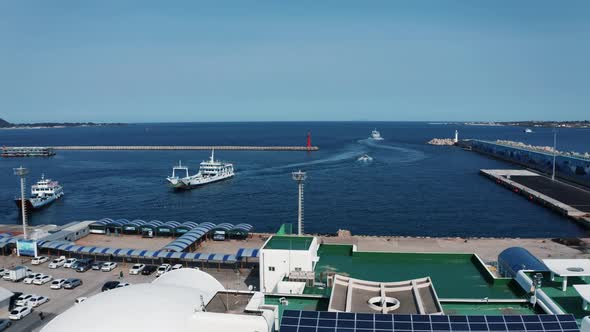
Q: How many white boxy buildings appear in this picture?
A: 1